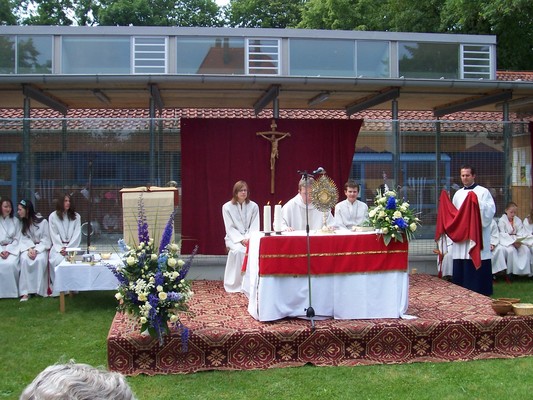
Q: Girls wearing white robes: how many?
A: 4